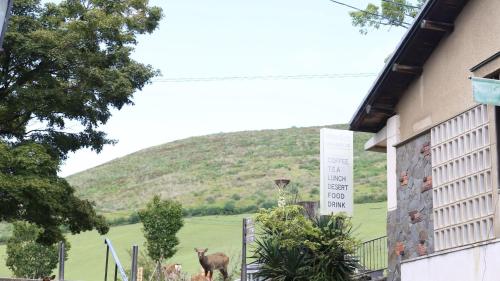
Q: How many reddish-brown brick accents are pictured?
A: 6